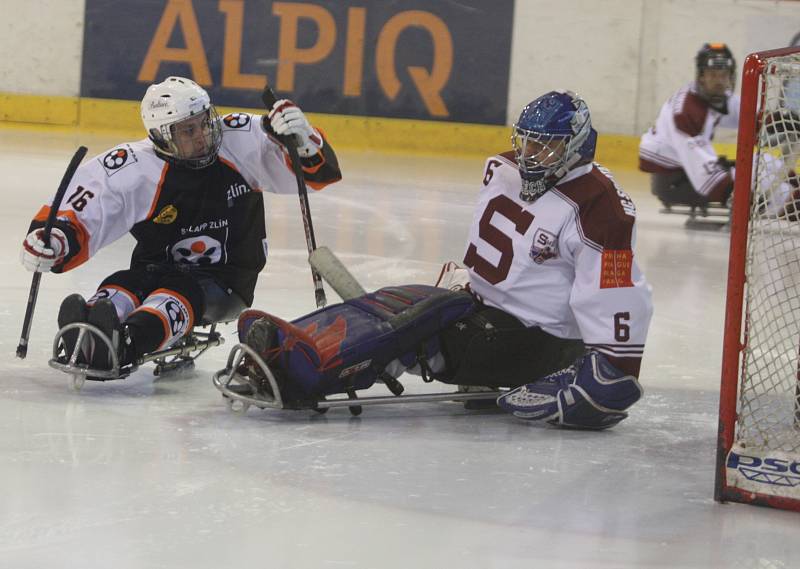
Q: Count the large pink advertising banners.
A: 0